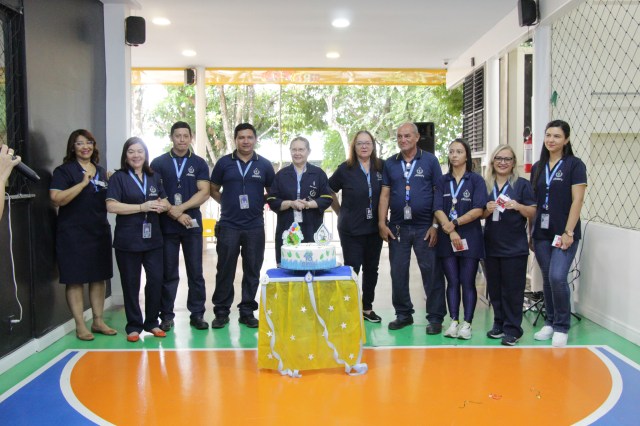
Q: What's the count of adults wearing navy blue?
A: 10